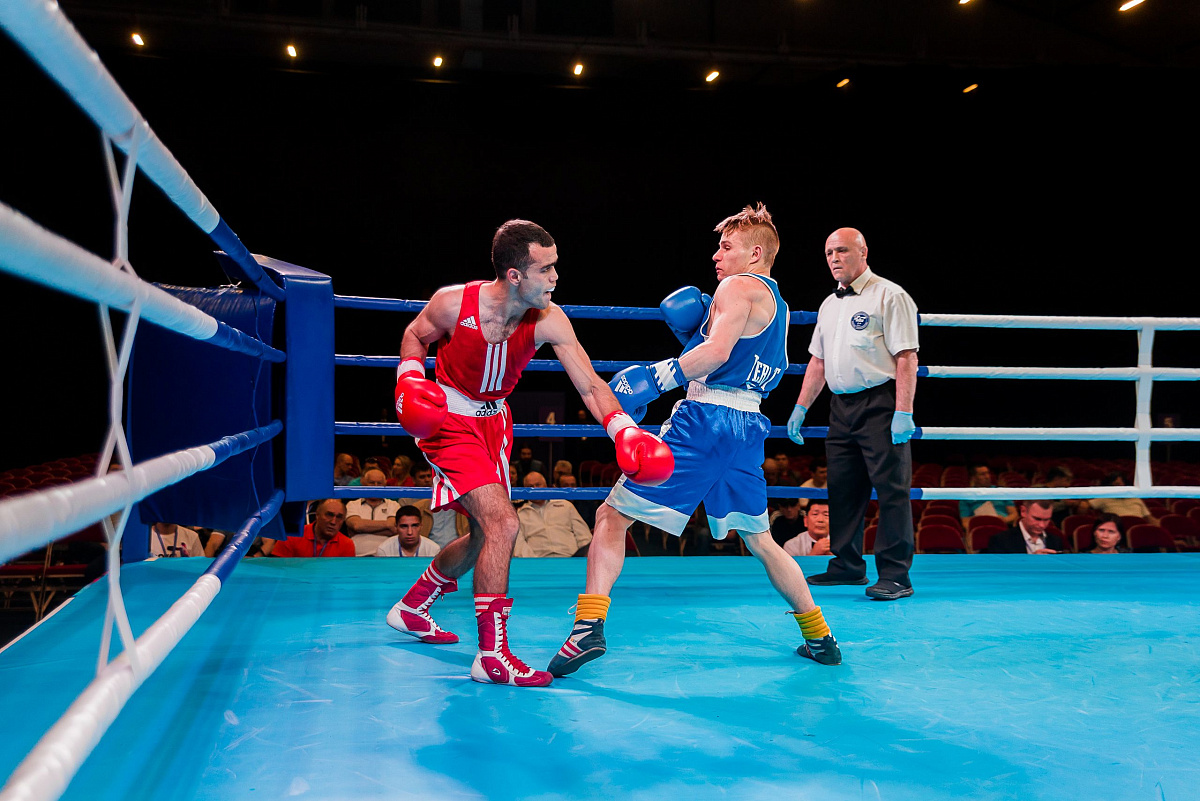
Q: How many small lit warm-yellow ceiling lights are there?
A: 9